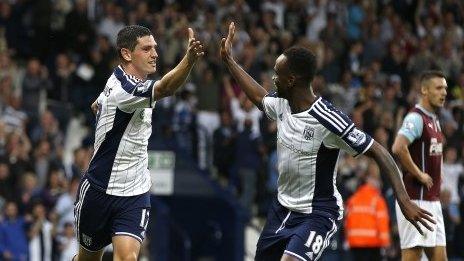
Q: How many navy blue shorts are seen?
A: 2